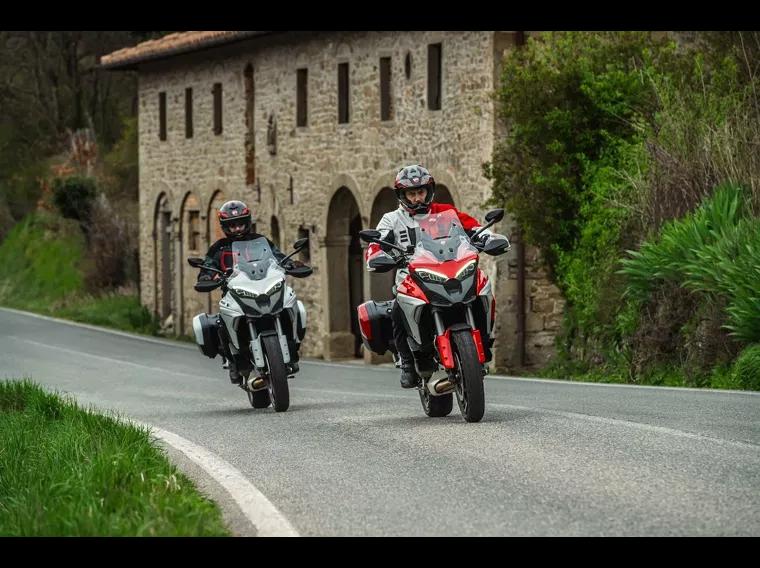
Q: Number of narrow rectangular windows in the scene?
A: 7